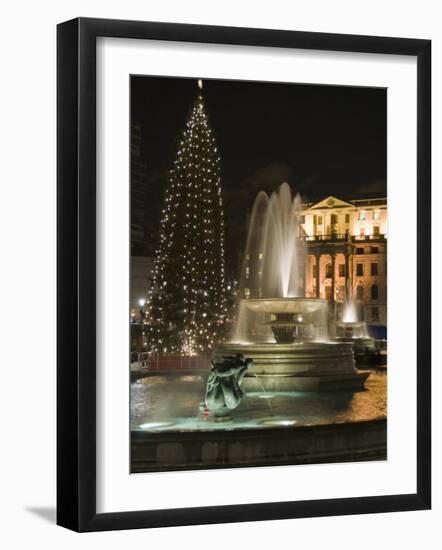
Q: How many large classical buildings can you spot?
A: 1